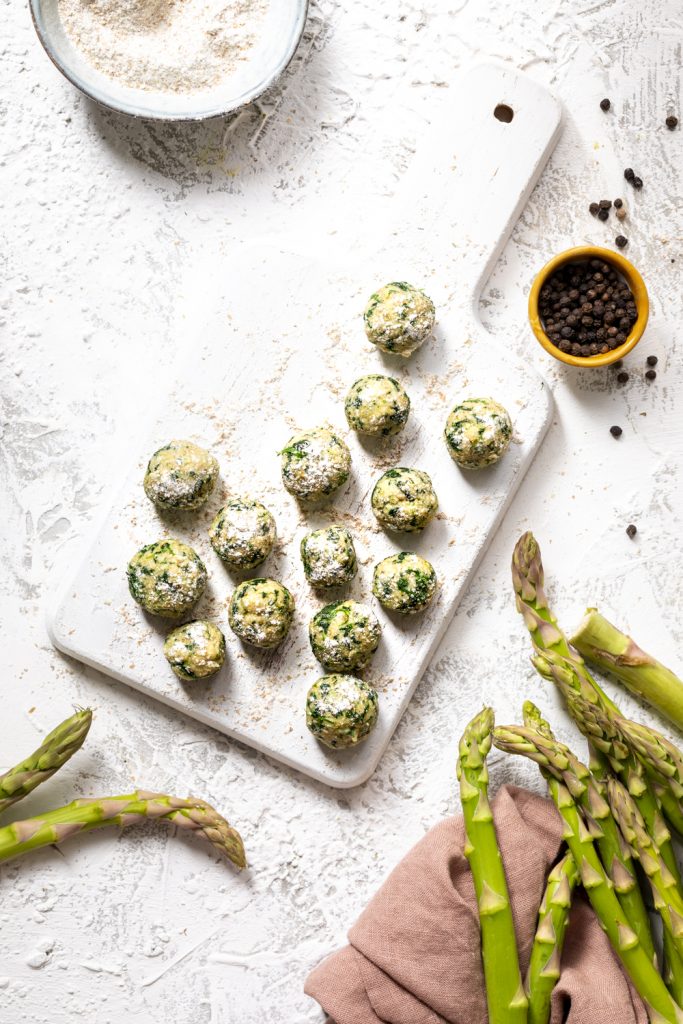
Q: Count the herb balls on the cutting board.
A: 14